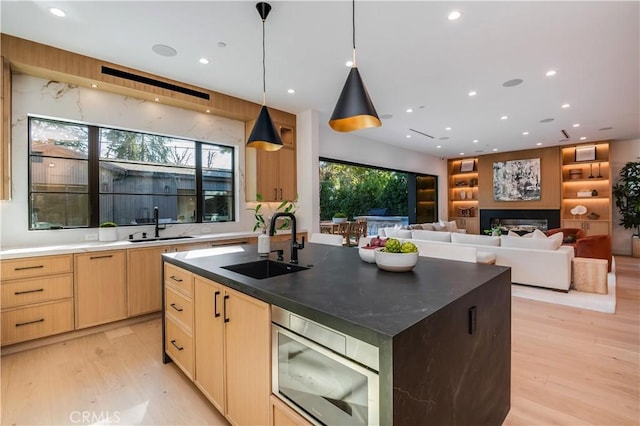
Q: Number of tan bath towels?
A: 0